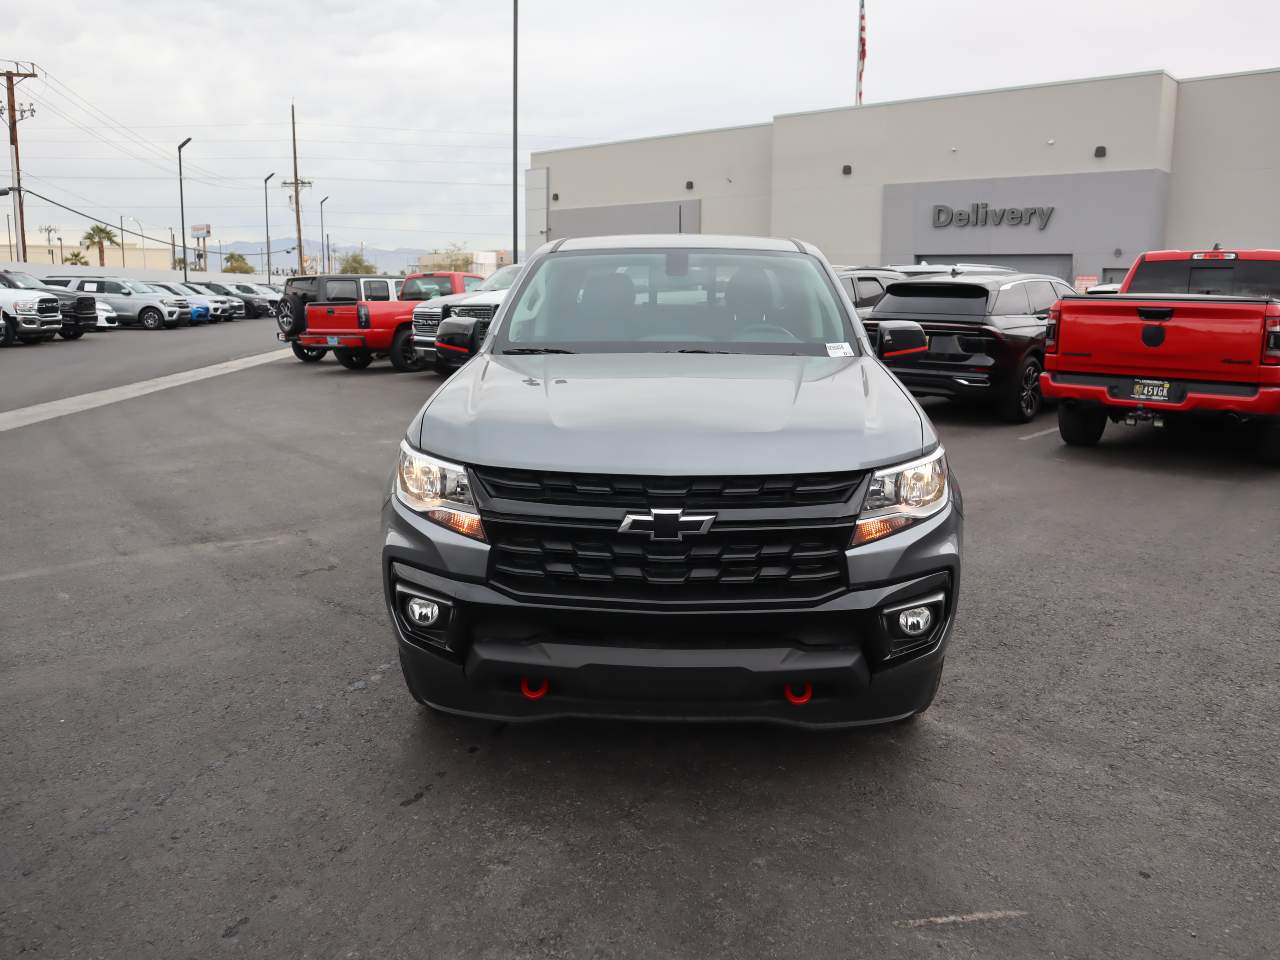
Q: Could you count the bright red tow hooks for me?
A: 2